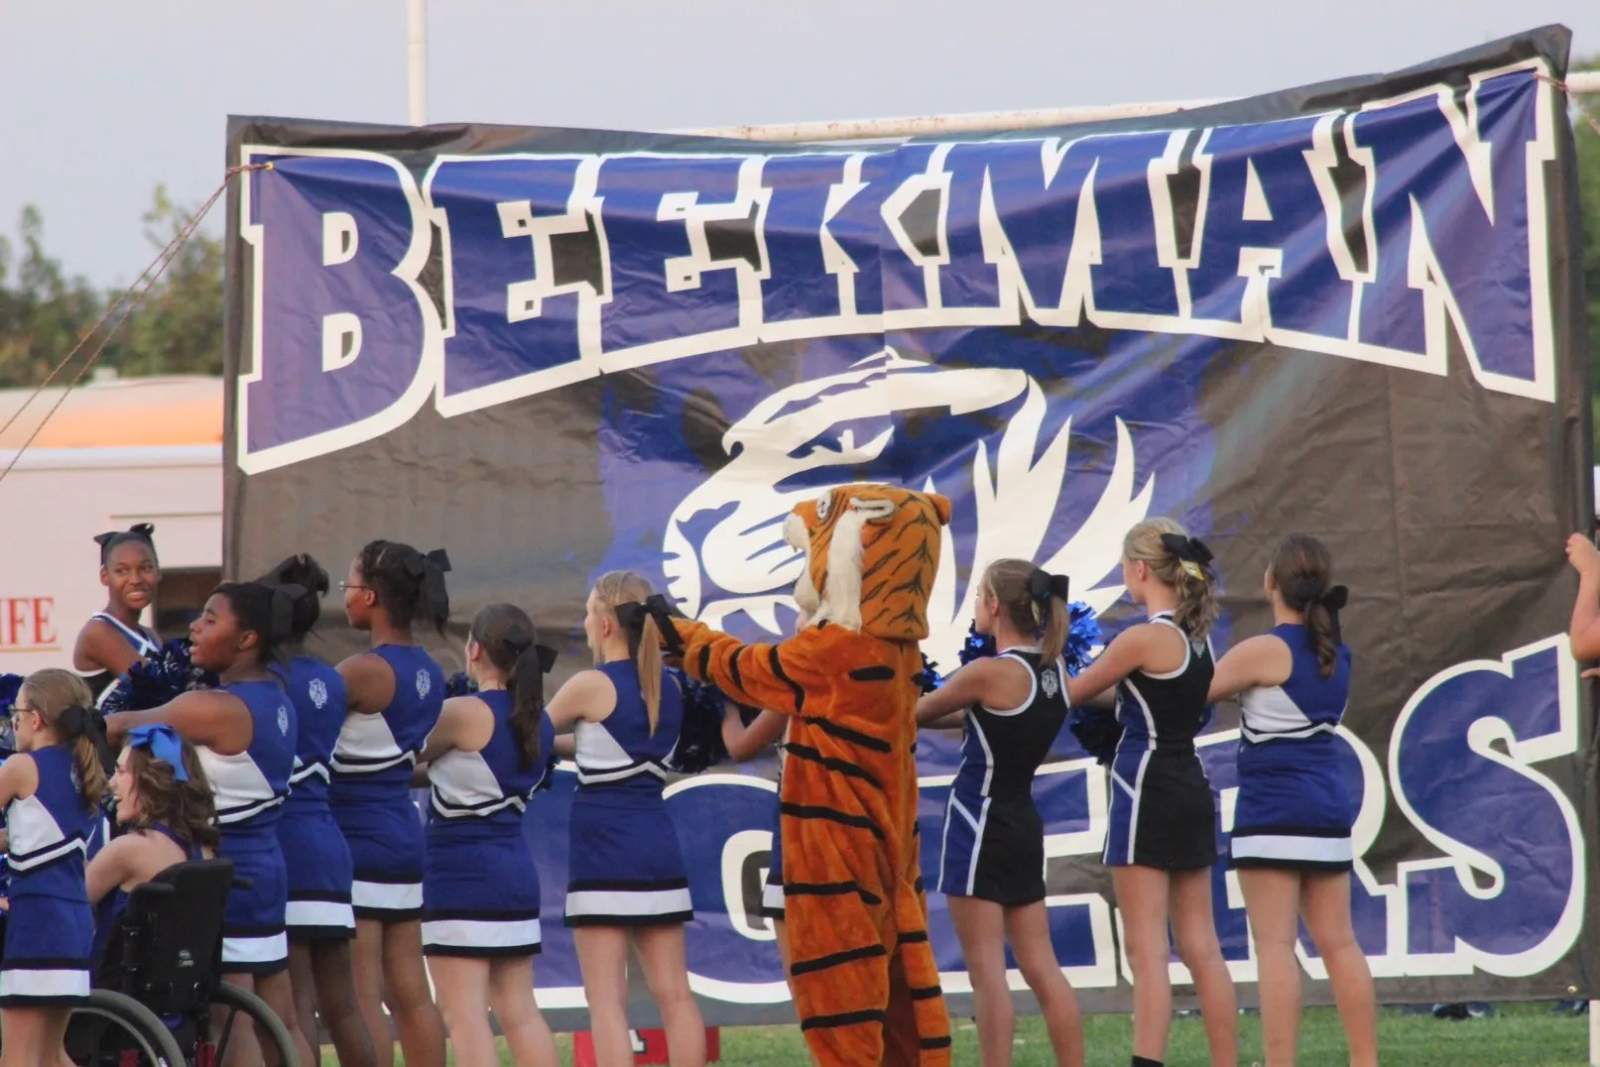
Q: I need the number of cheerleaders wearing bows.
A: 11